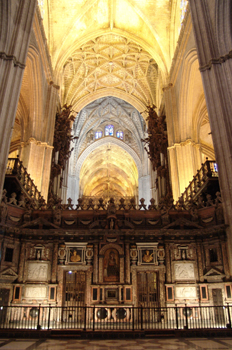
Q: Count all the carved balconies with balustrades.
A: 2